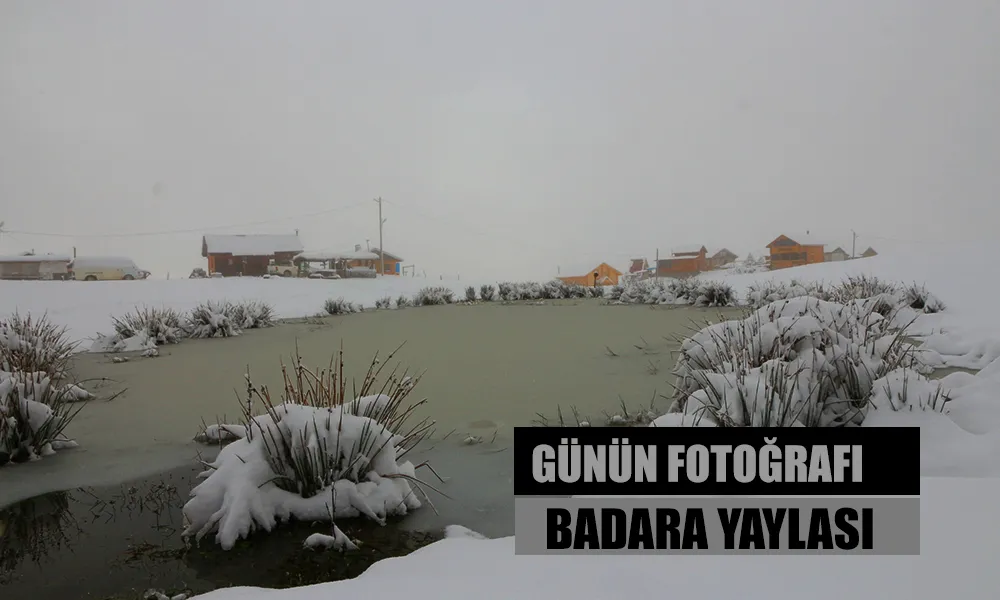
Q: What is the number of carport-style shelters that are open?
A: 1